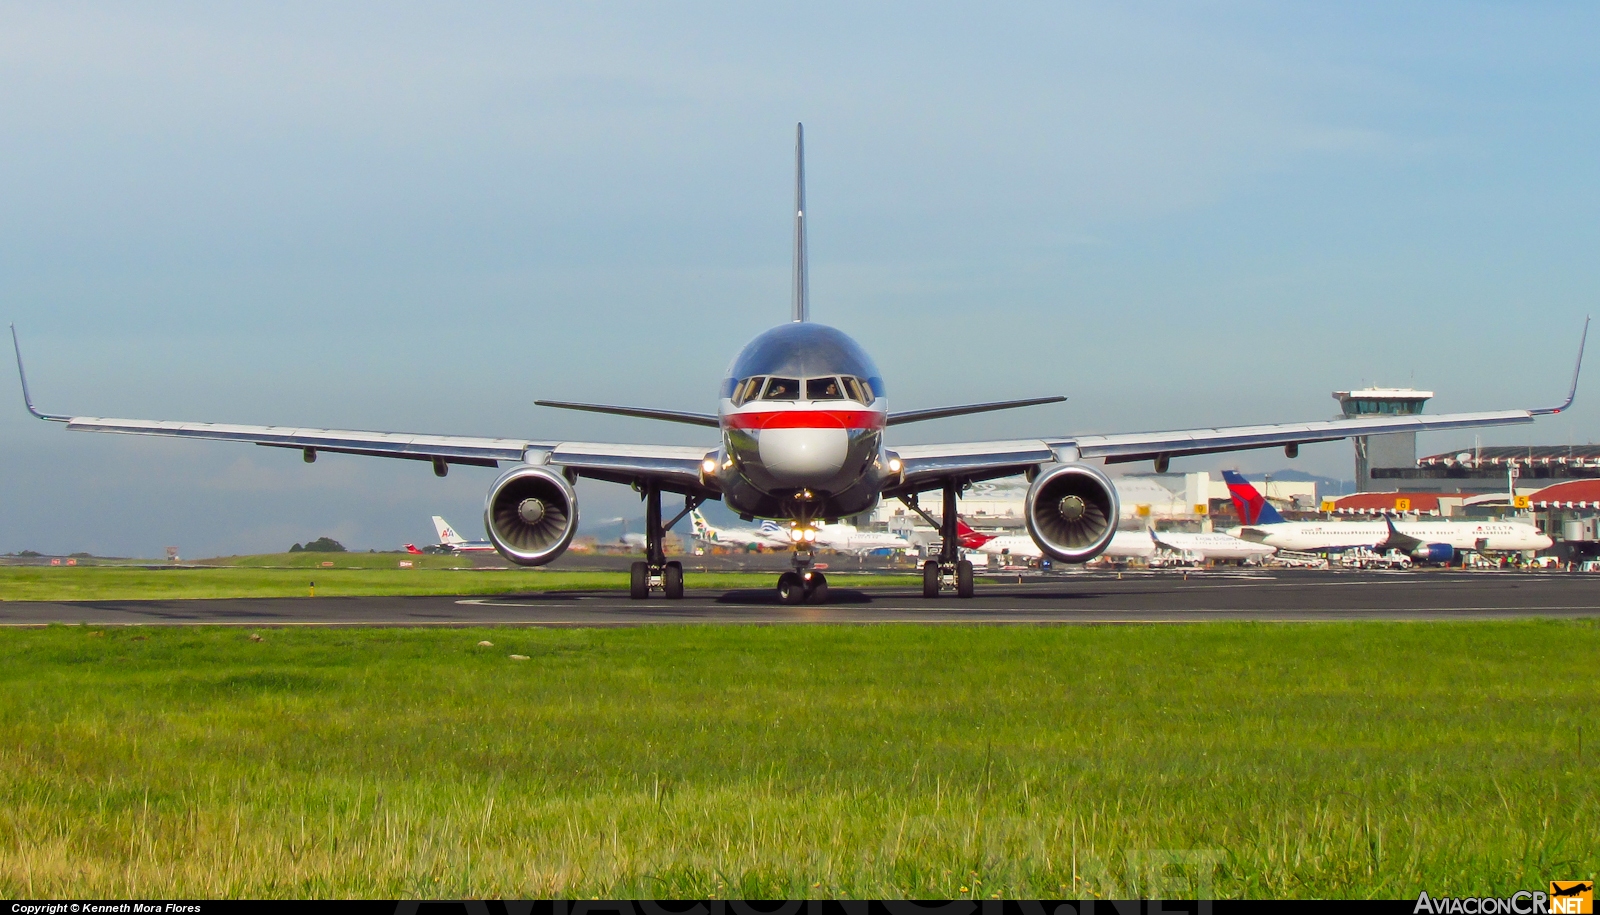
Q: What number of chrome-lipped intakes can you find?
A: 2